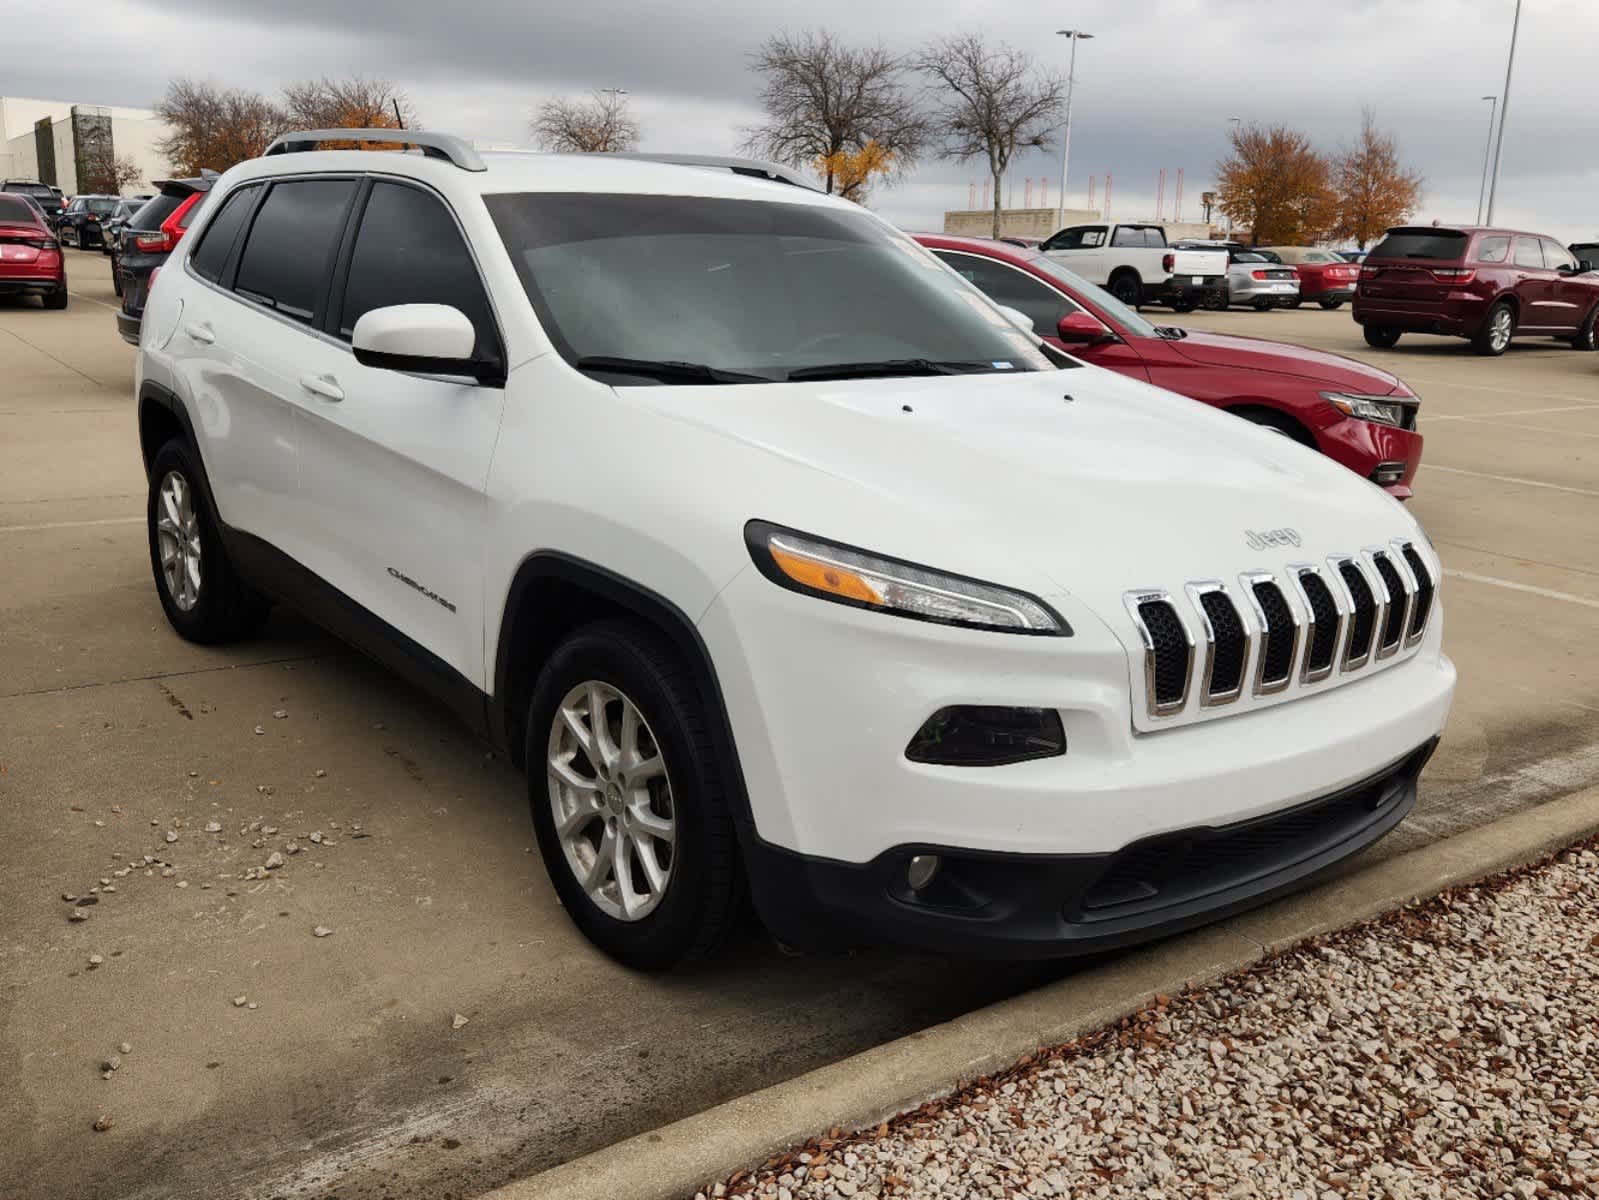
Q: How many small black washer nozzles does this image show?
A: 2